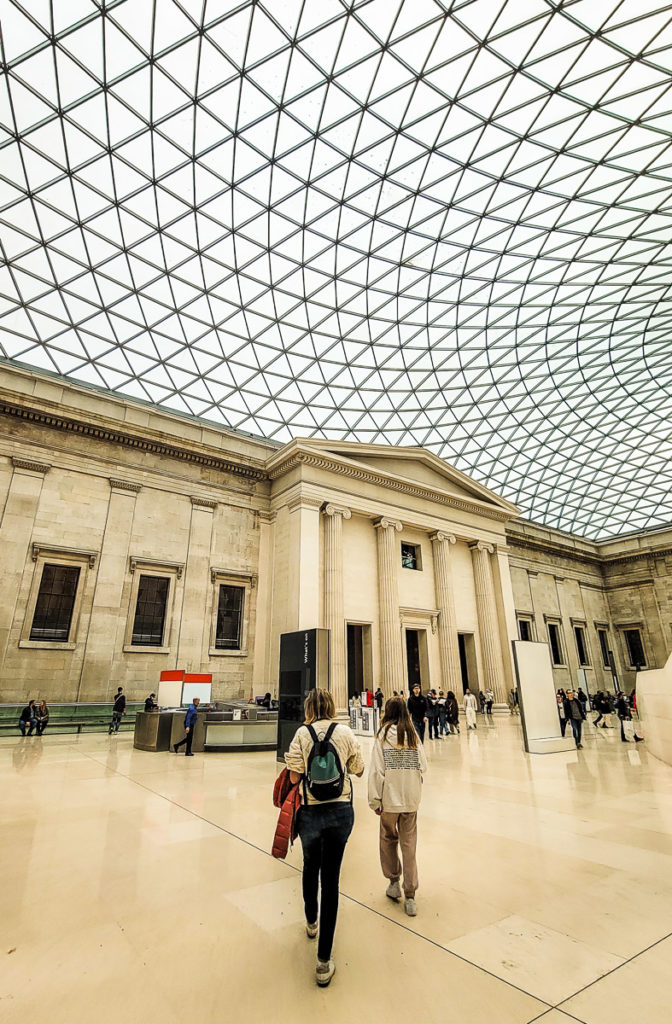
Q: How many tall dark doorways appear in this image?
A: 3